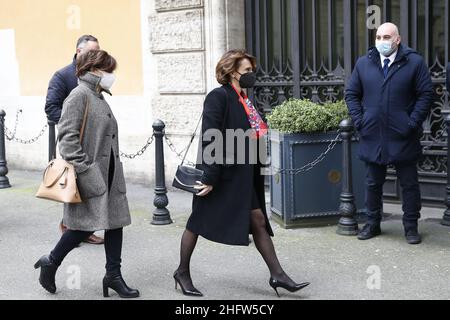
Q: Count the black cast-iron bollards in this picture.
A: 5